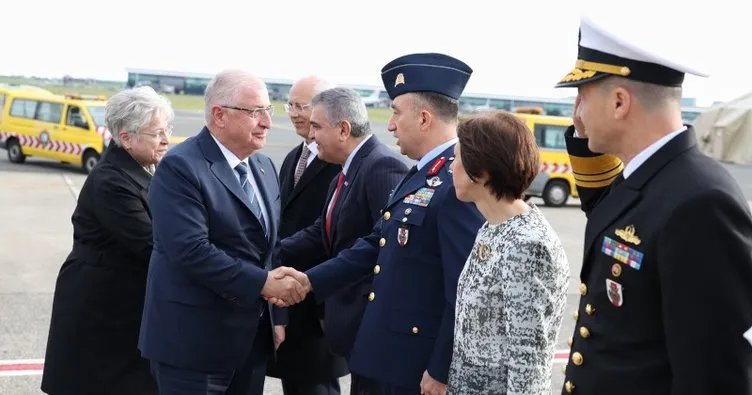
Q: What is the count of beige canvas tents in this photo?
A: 1